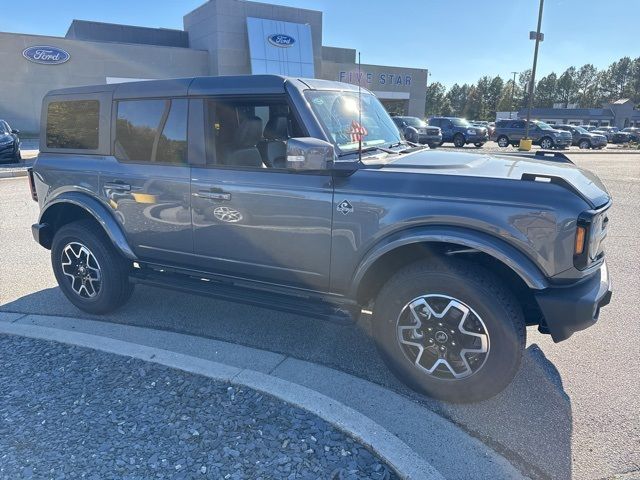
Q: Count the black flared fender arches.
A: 2